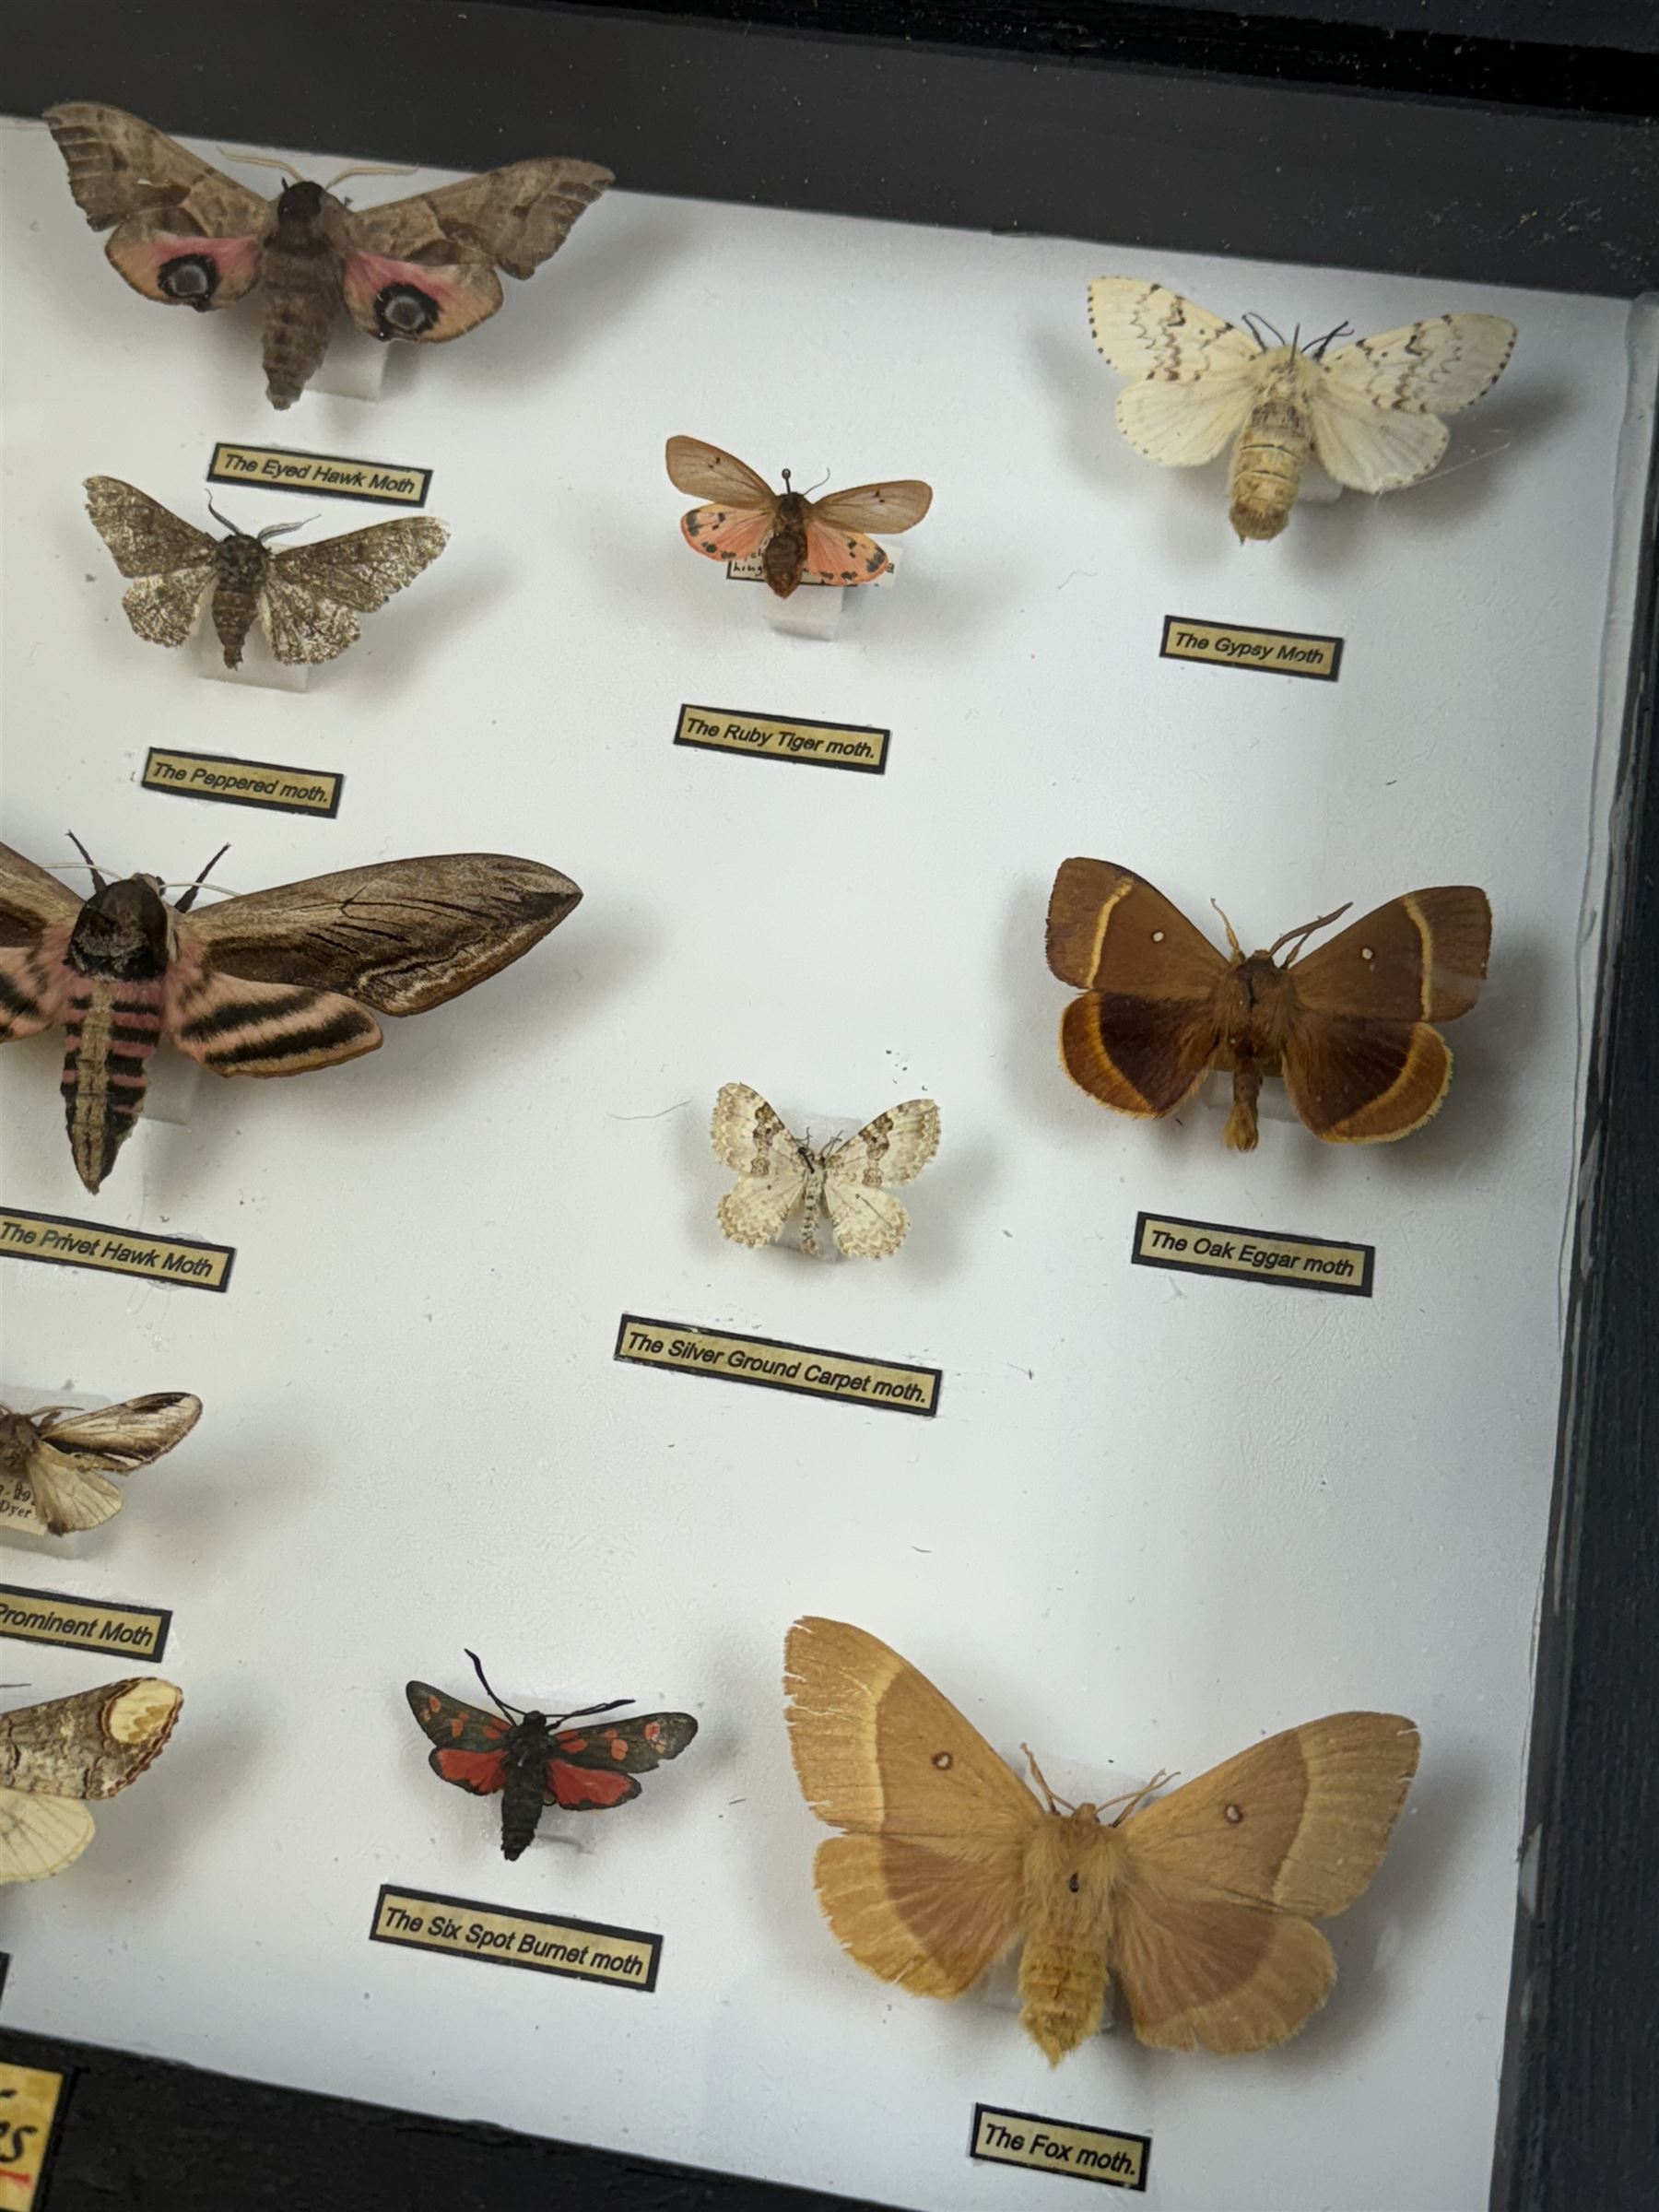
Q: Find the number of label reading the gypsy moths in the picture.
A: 1